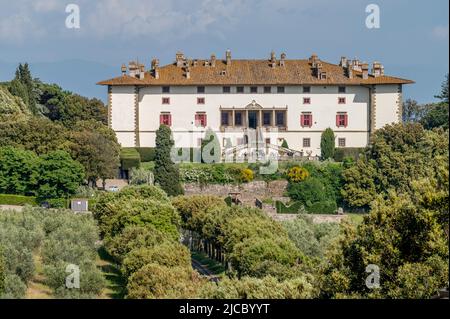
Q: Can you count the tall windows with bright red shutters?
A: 4